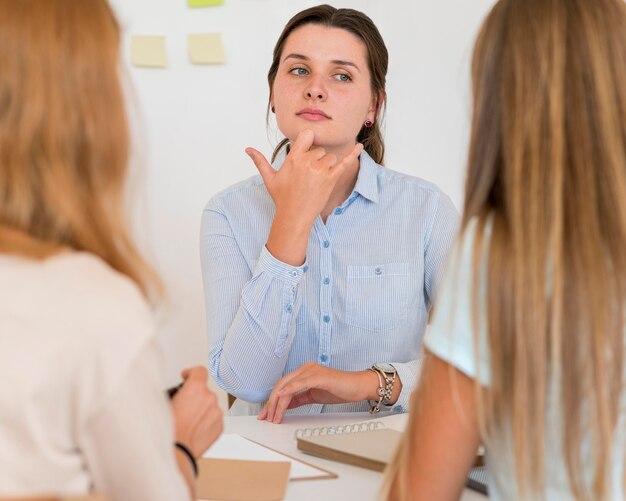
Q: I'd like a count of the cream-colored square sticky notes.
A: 2